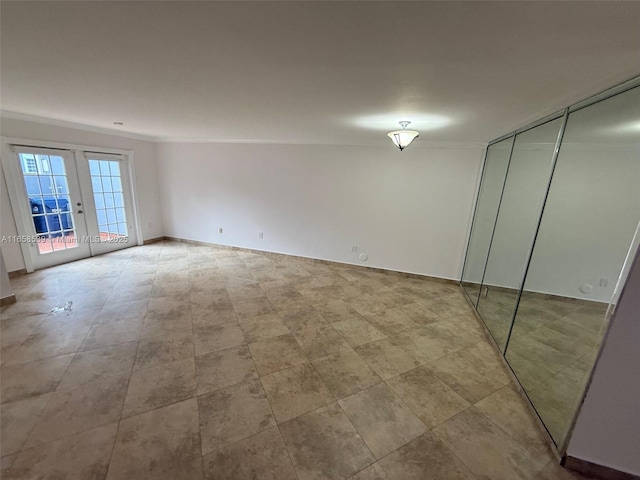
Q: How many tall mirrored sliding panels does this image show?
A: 3